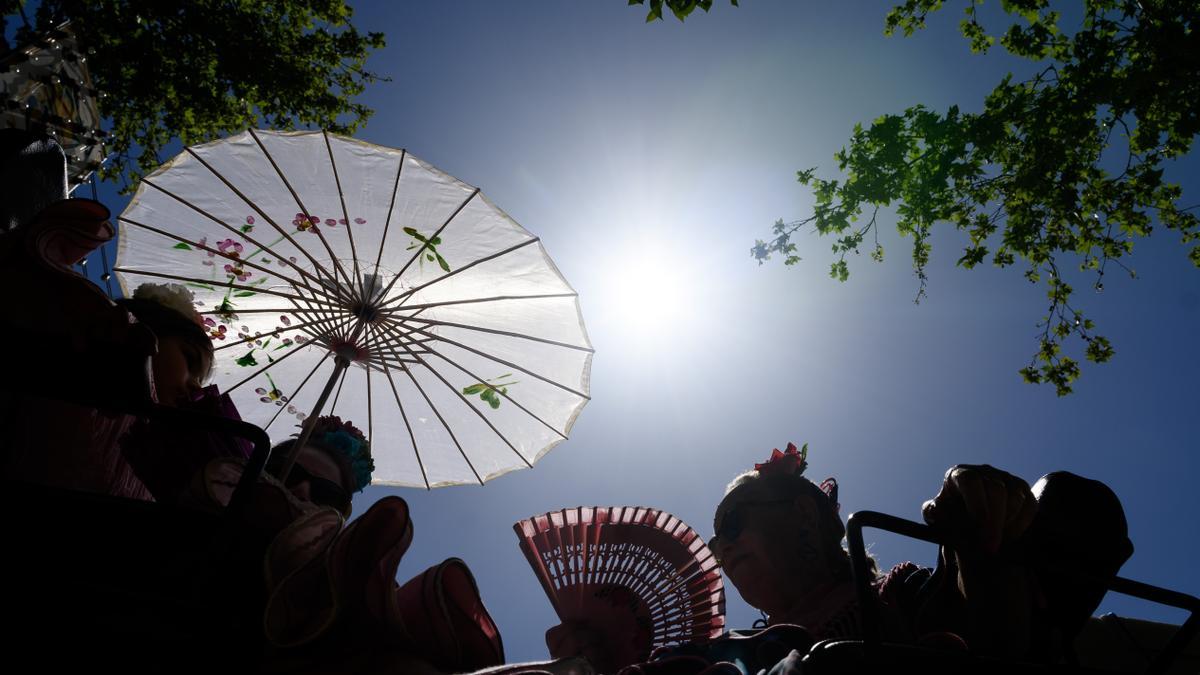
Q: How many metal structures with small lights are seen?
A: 1